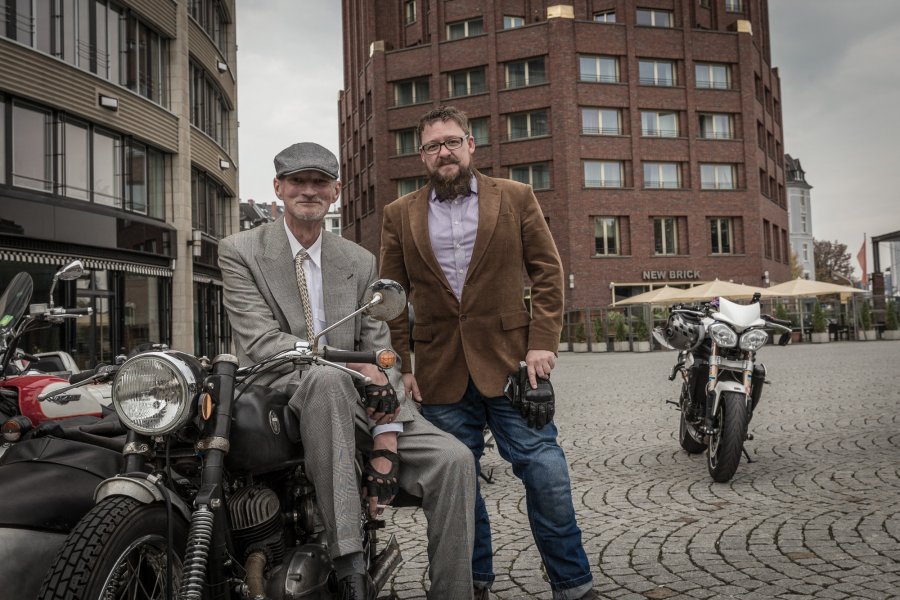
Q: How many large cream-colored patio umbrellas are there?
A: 3